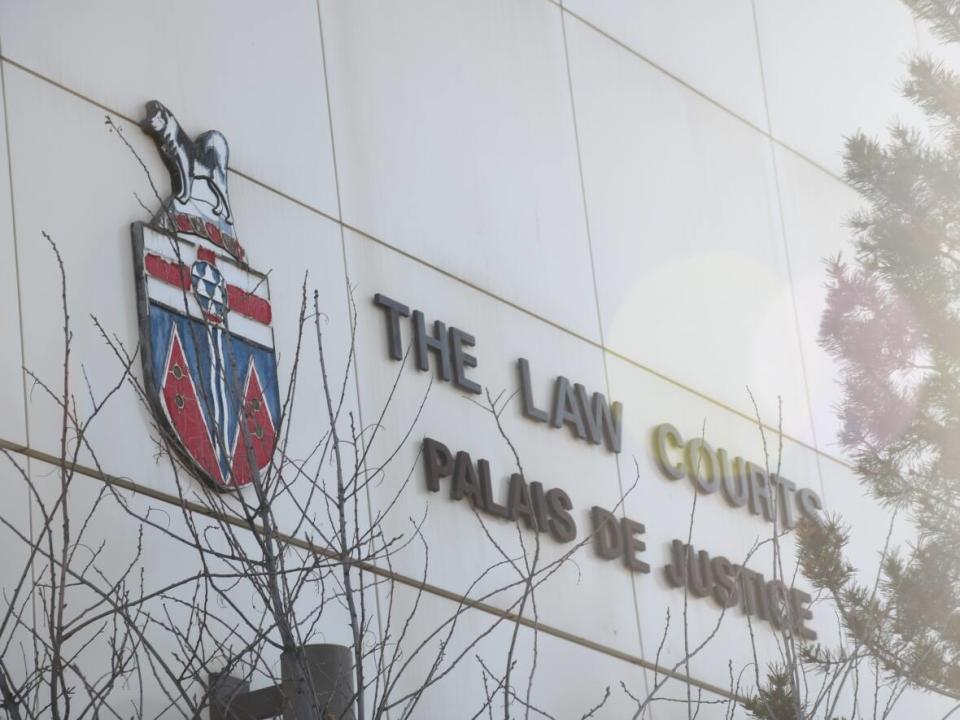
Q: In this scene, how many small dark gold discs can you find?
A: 4